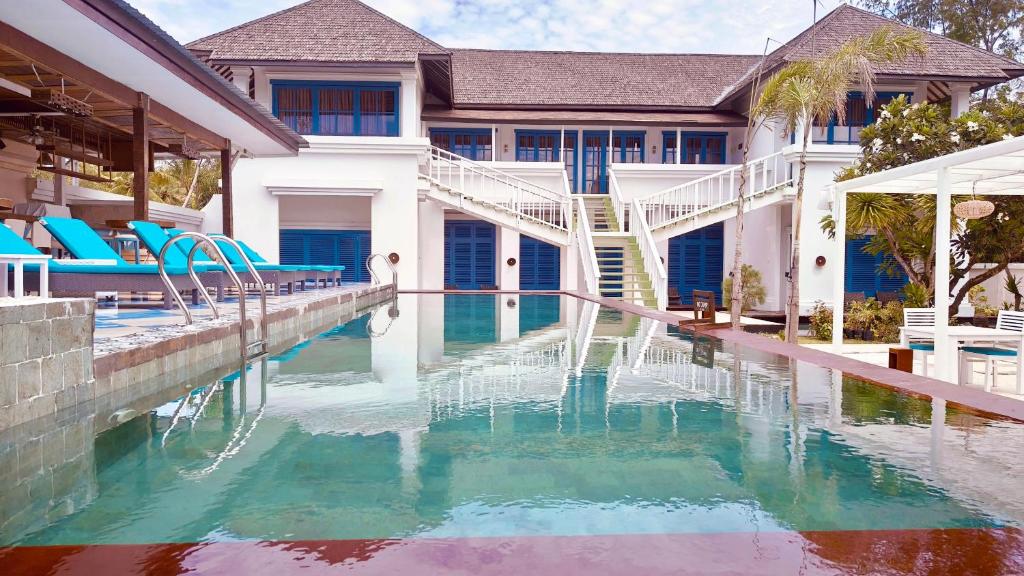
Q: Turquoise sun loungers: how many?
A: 6